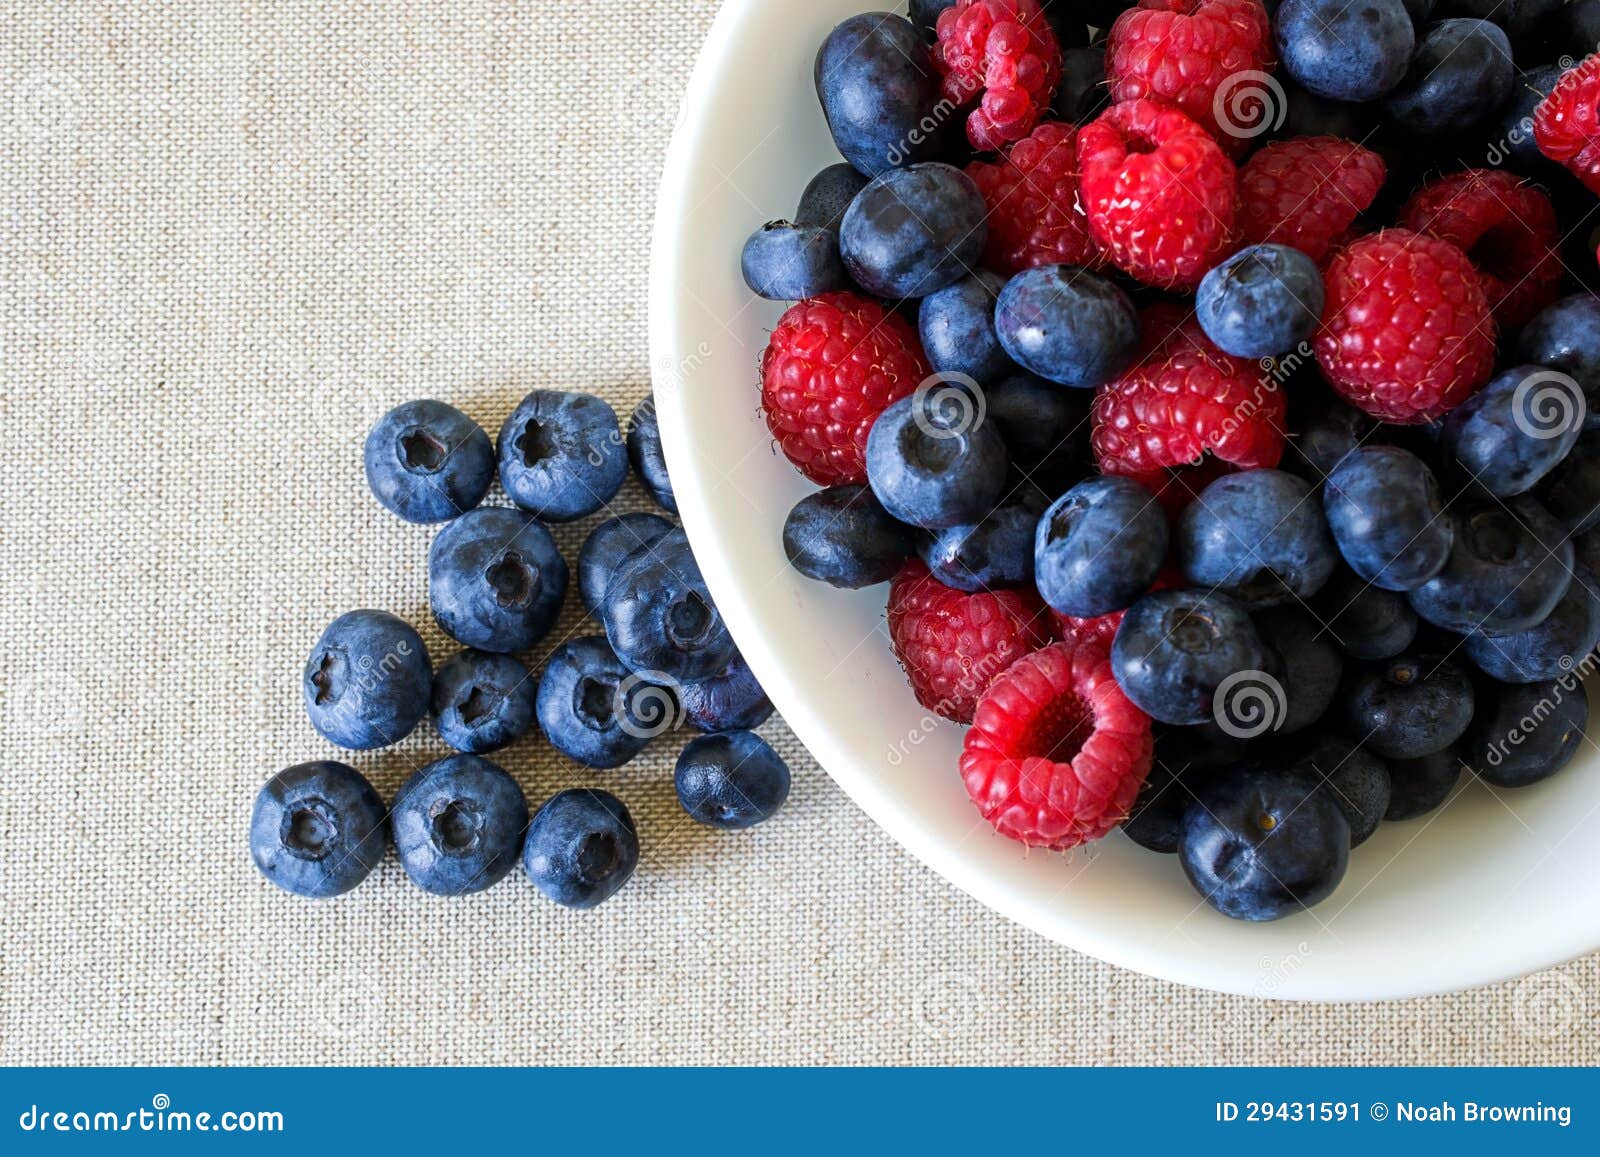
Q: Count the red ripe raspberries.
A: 13